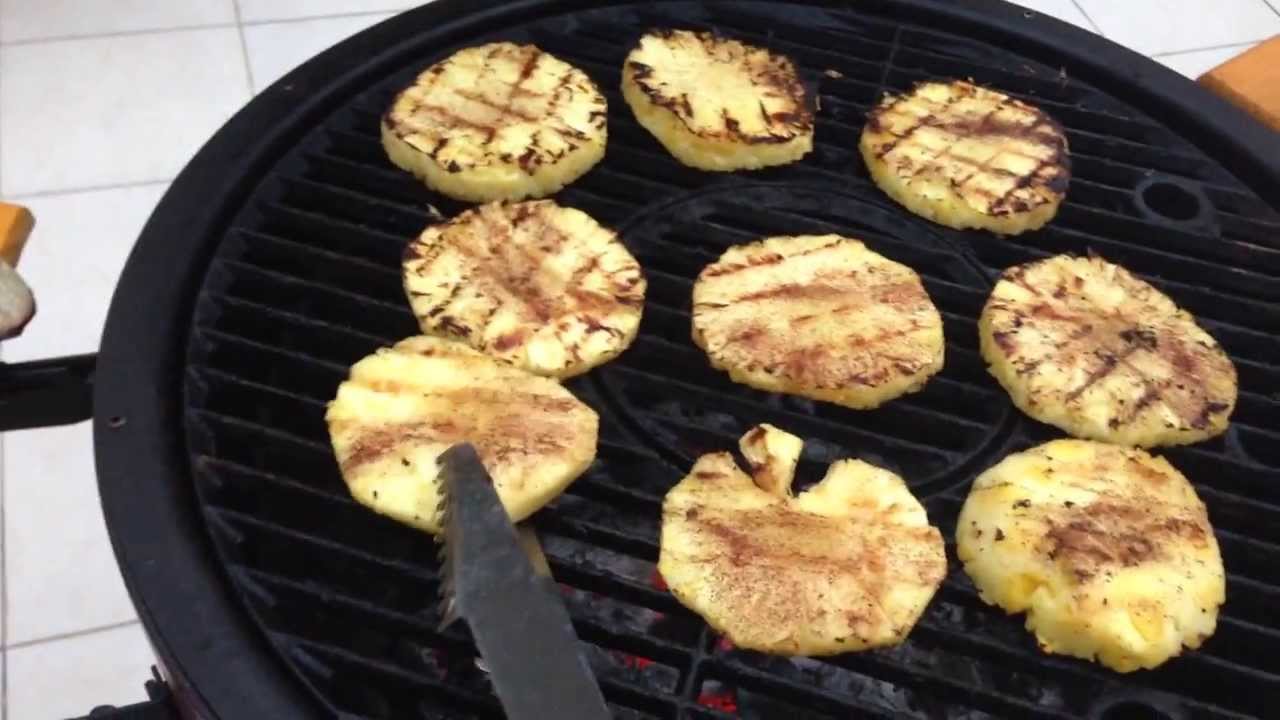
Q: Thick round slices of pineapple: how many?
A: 9